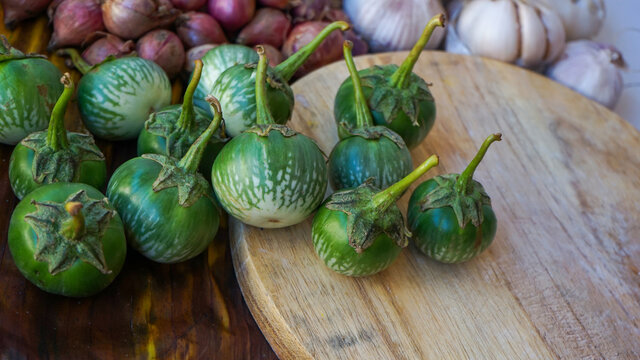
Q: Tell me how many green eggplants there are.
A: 13